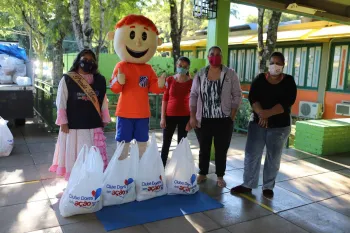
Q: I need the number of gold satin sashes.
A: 1